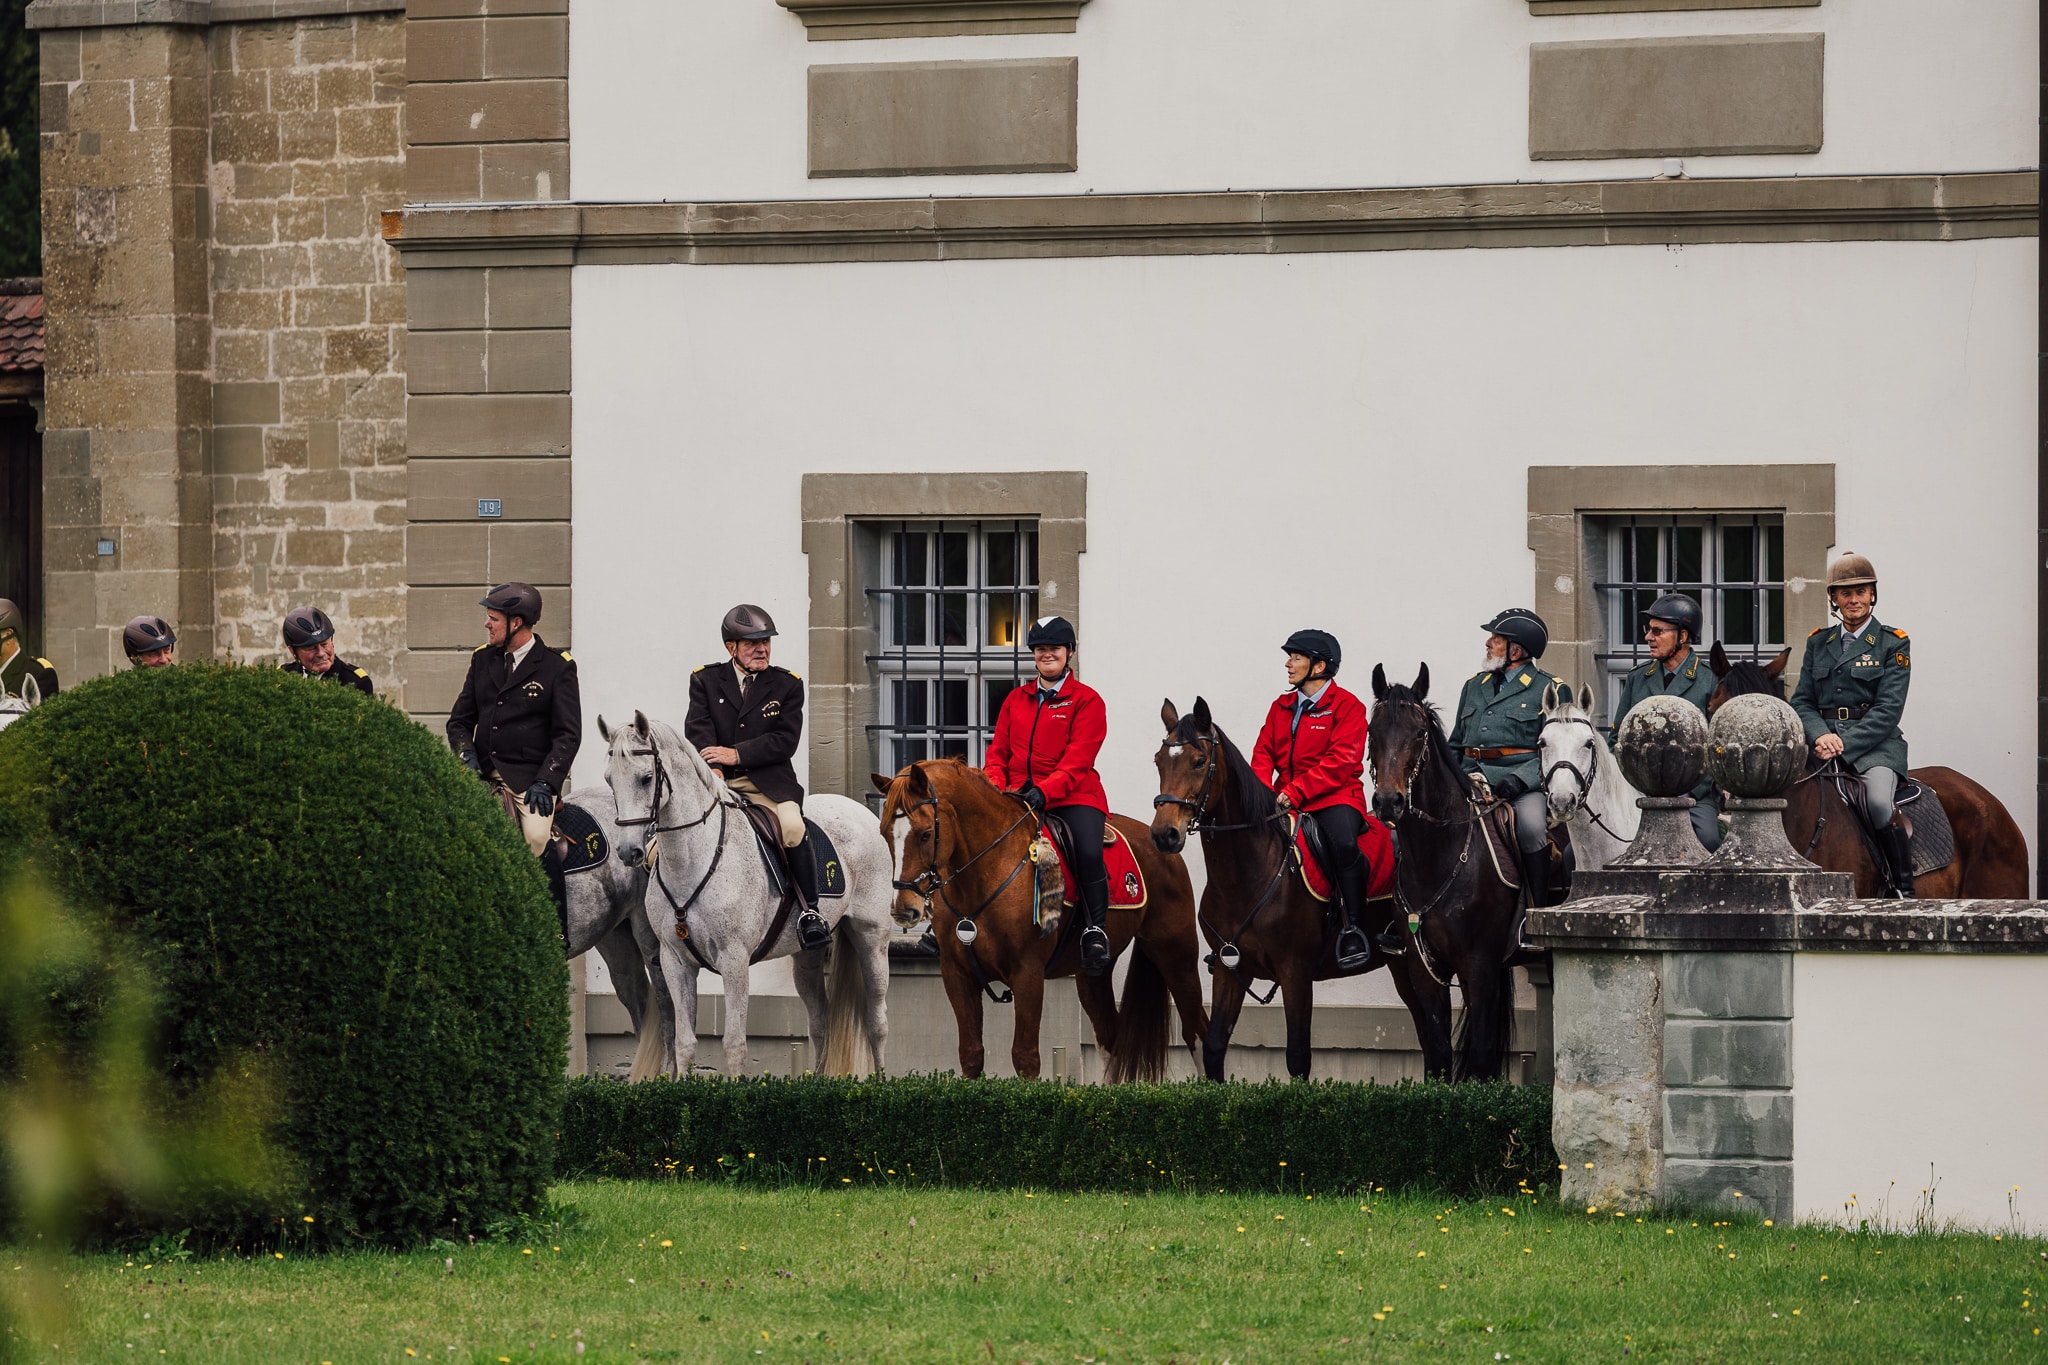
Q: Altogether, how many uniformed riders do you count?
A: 10